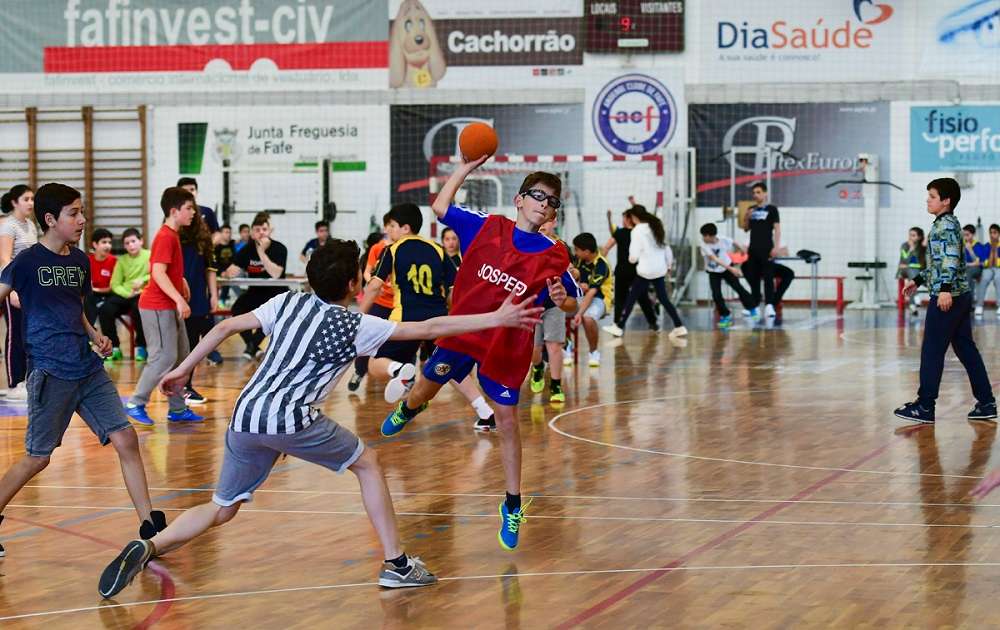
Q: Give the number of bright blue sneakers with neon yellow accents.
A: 2